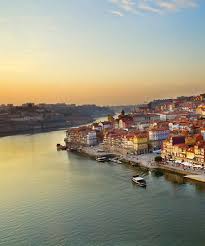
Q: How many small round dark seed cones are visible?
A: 0